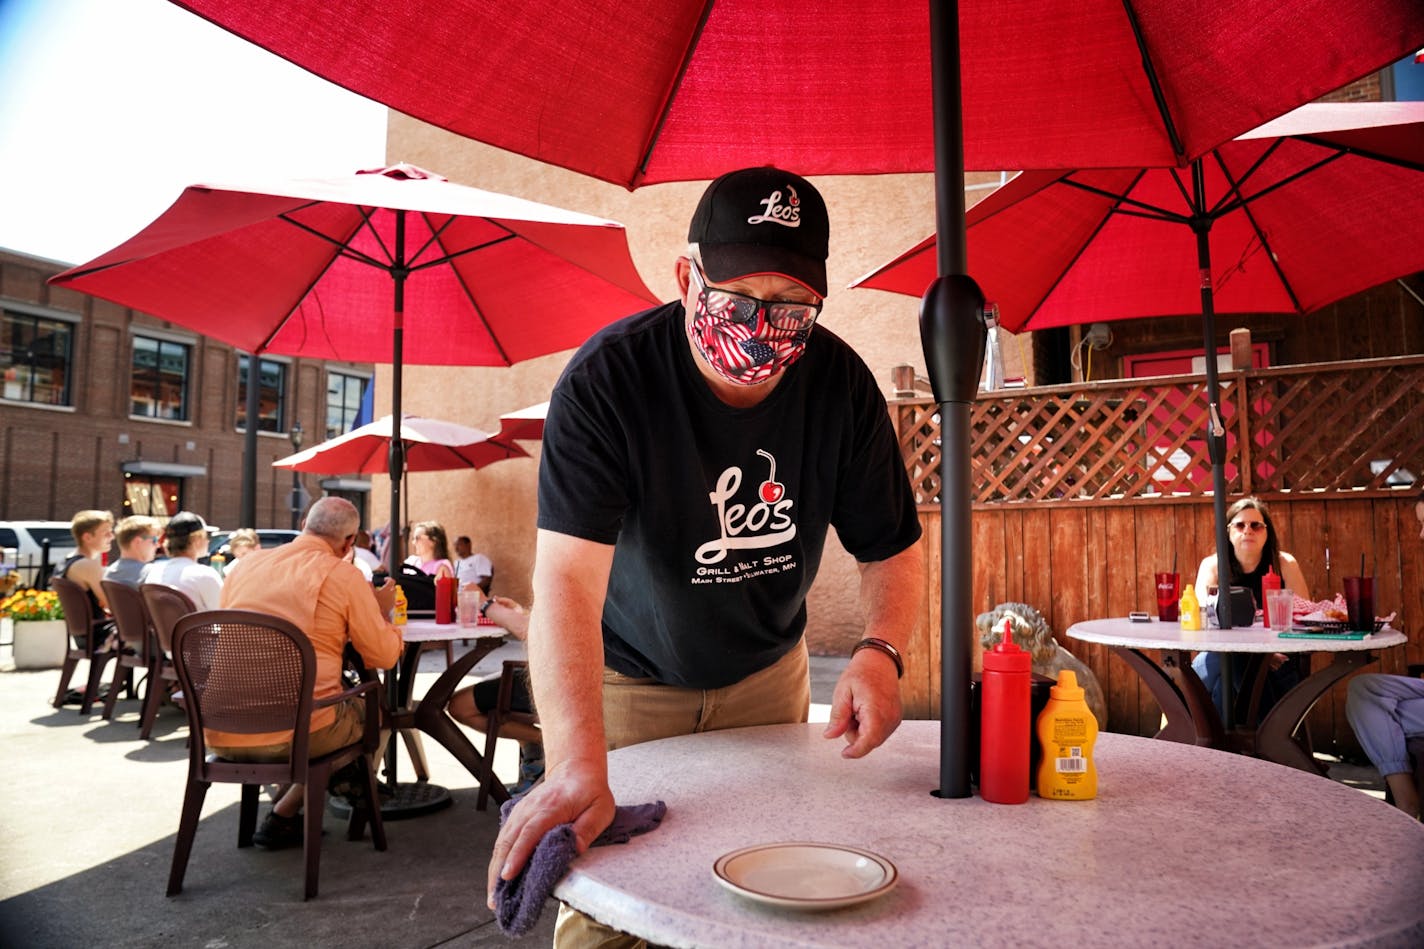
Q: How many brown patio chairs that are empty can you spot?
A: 0